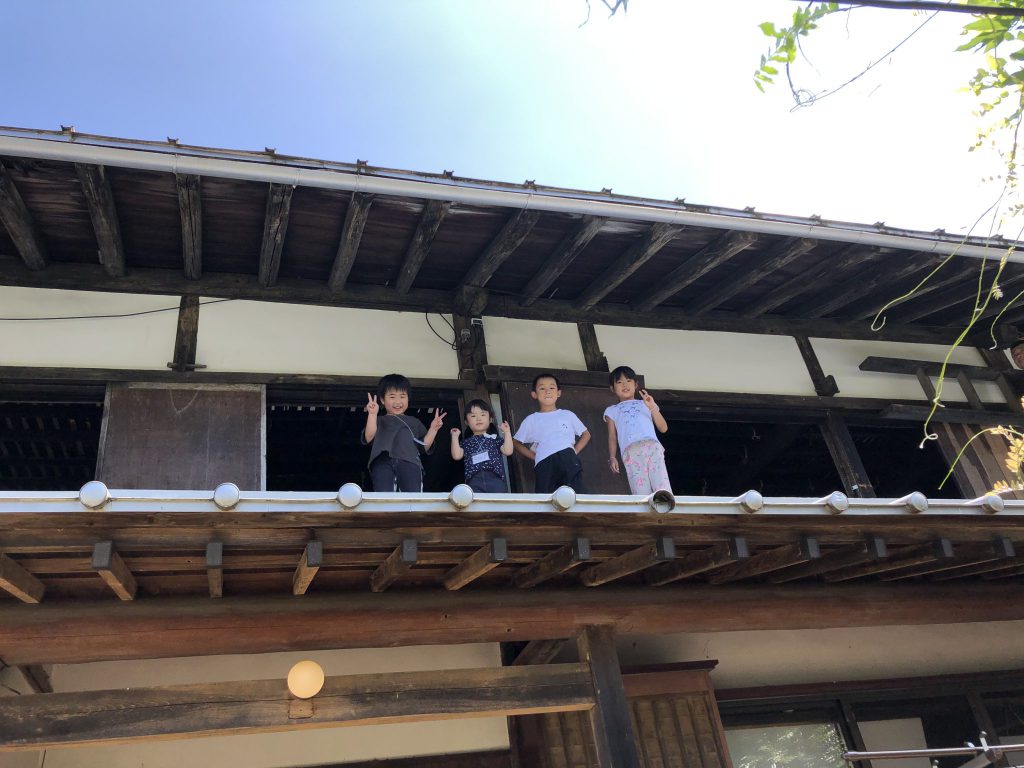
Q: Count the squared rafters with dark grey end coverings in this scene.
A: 12